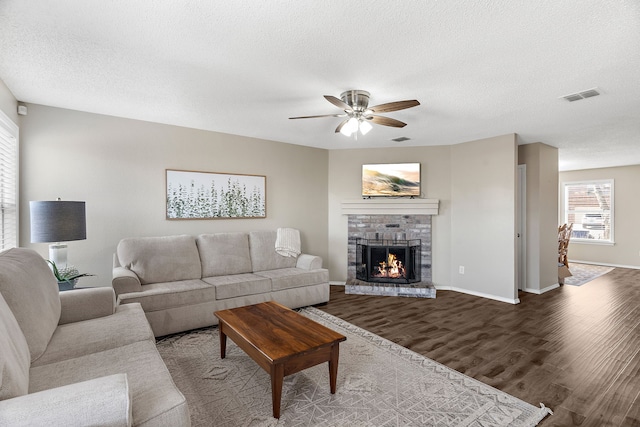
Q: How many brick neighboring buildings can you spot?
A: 1